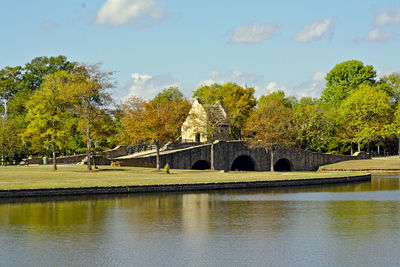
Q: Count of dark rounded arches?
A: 3